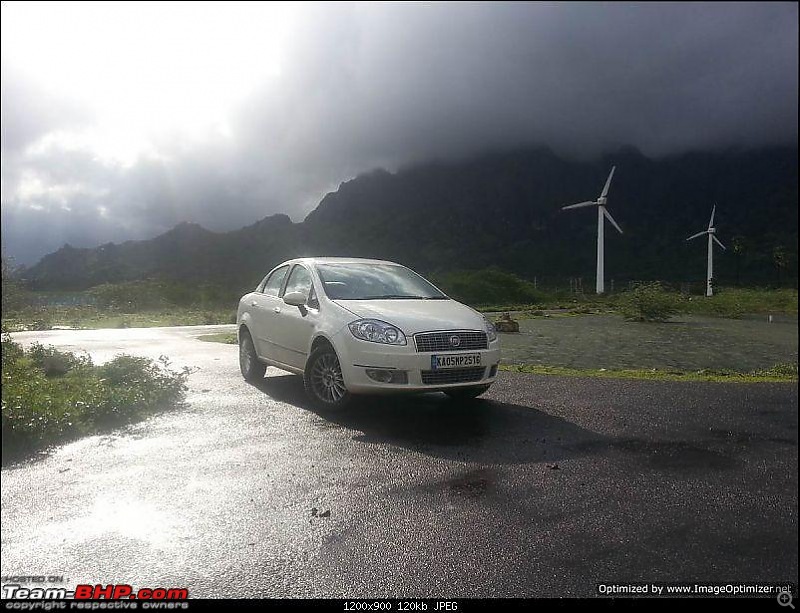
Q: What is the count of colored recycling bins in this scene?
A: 0